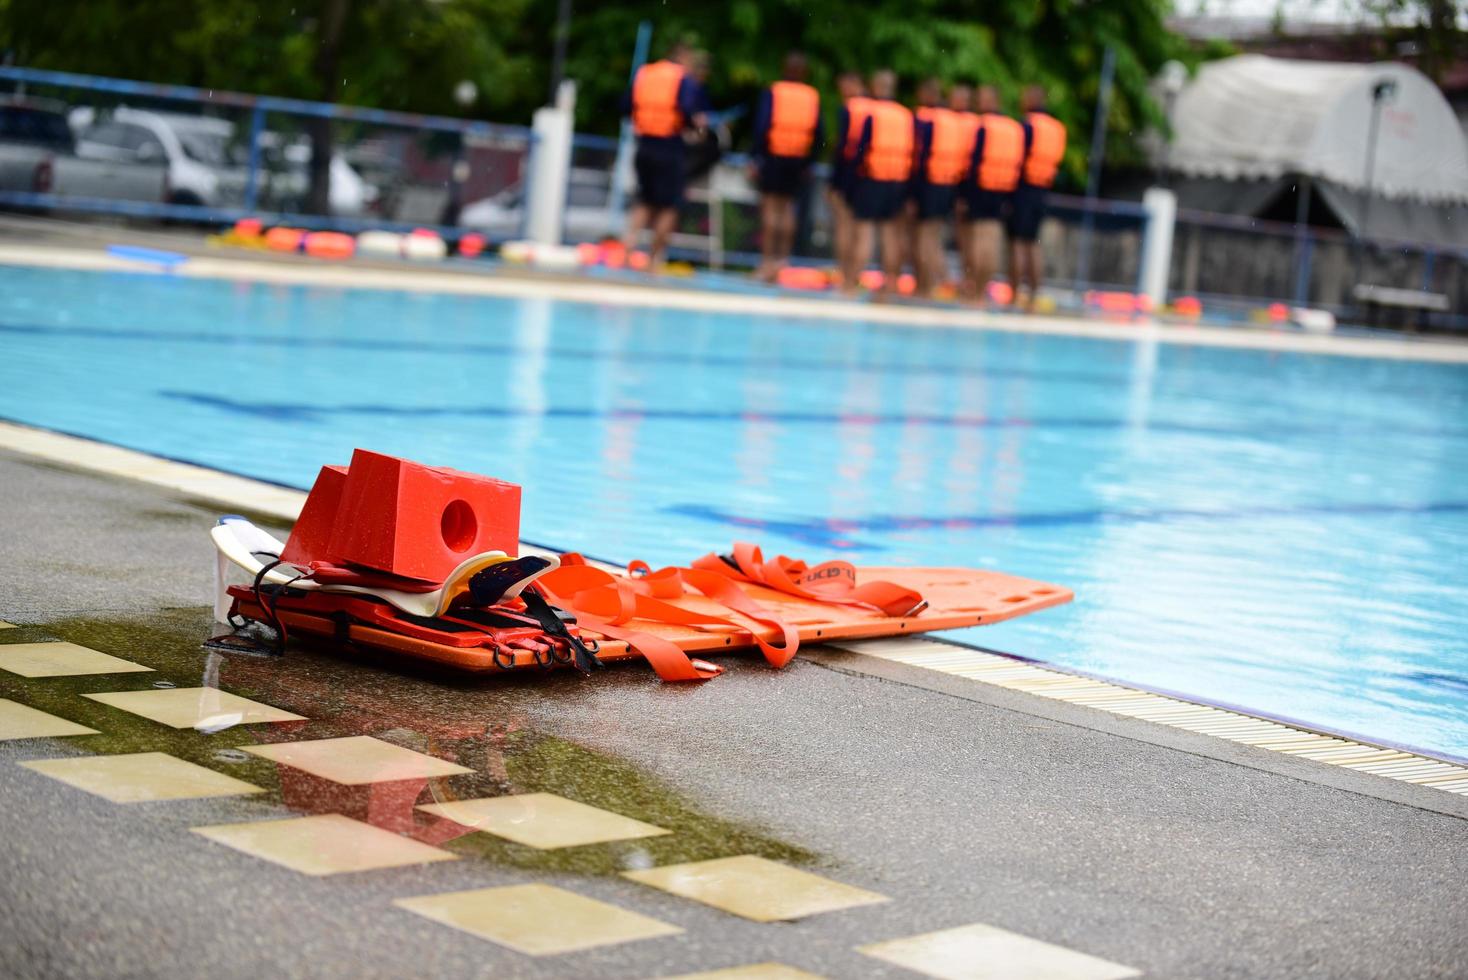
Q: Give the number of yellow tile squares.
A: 12